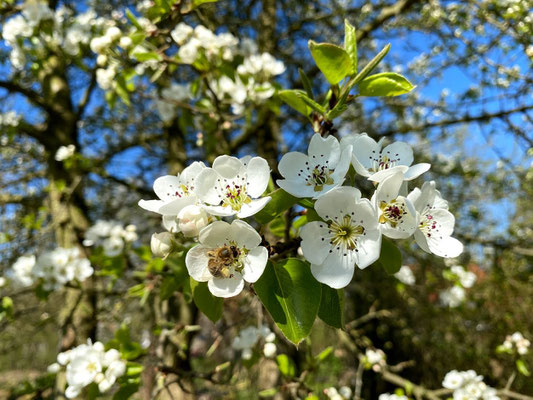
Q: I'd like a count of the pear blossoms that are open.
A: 8